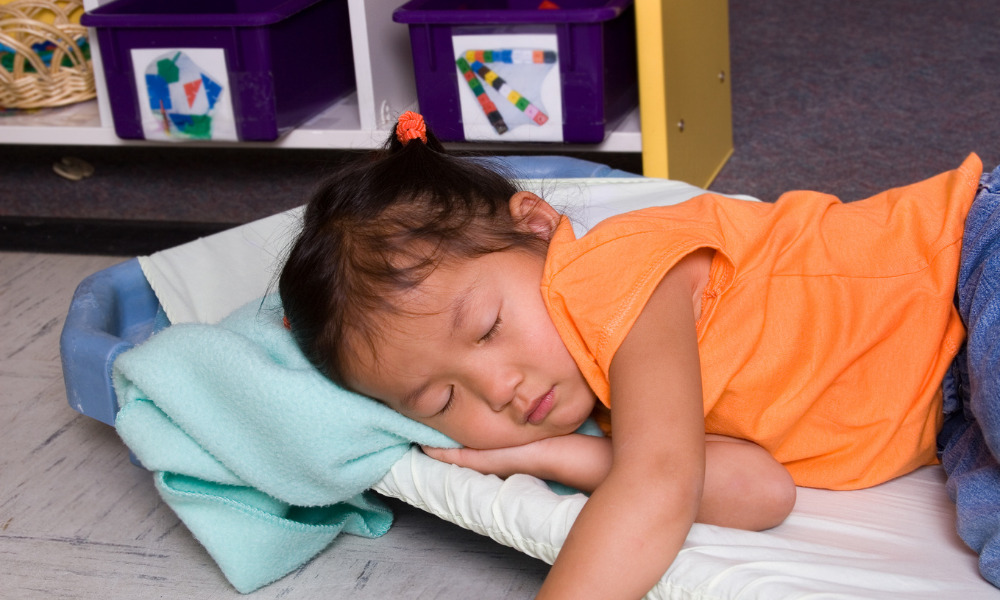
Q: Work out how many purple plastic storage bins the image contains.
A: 2